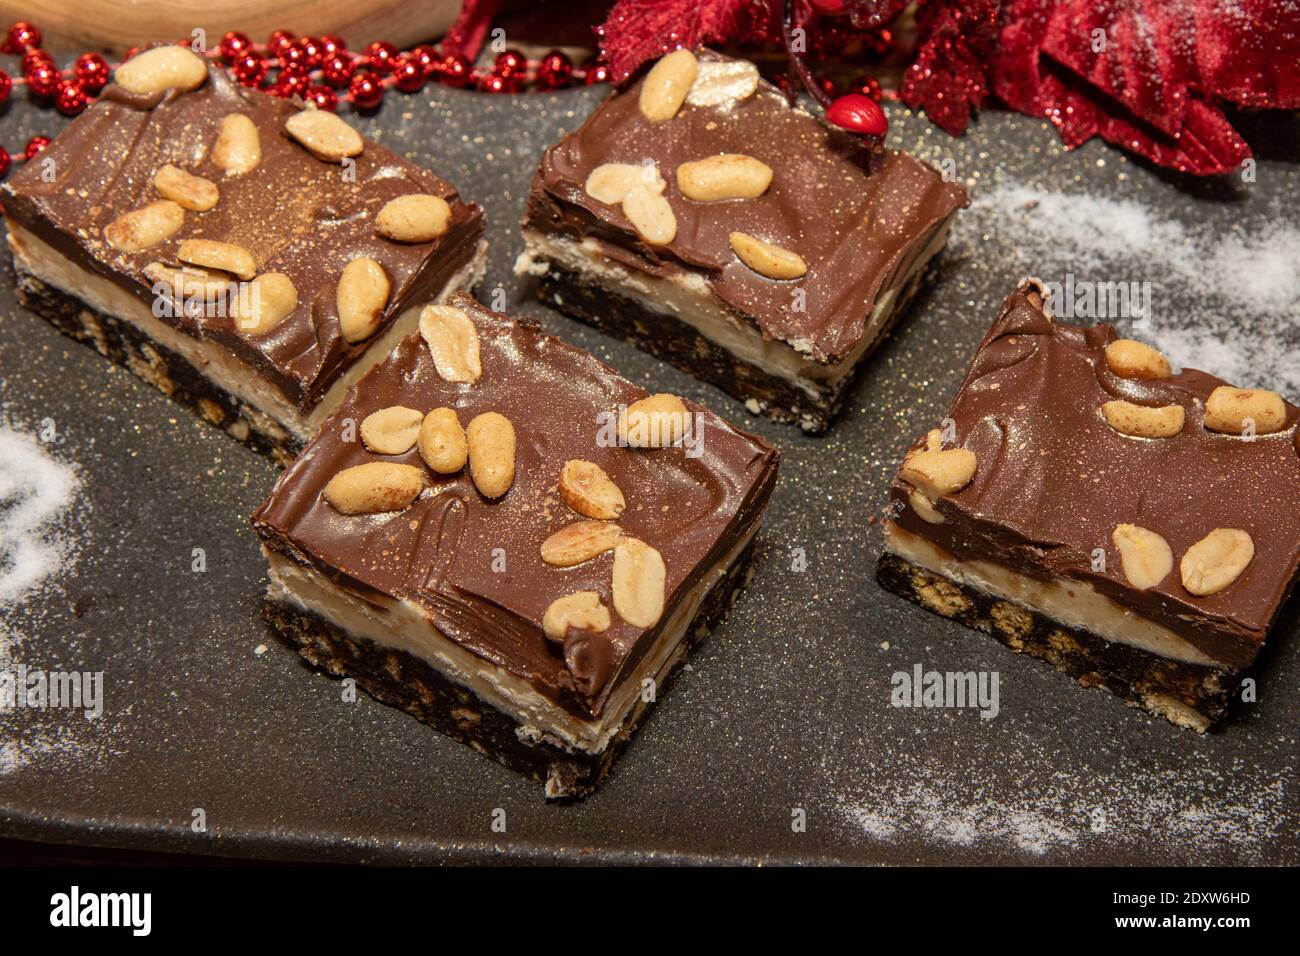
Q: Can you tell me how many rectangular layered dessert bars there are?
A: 4